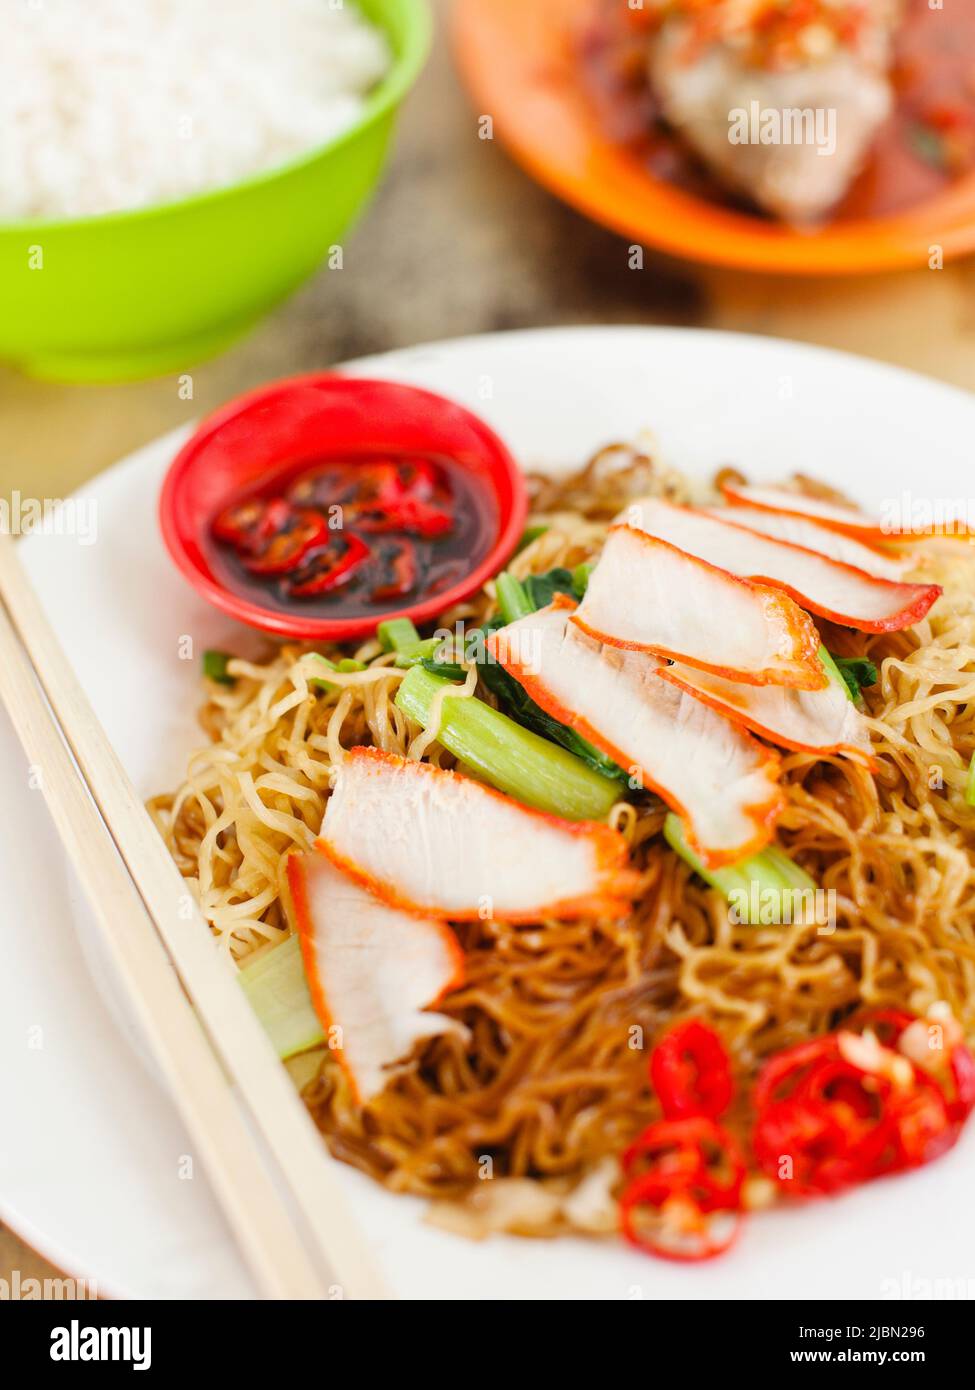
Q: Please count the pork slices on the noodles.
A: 8